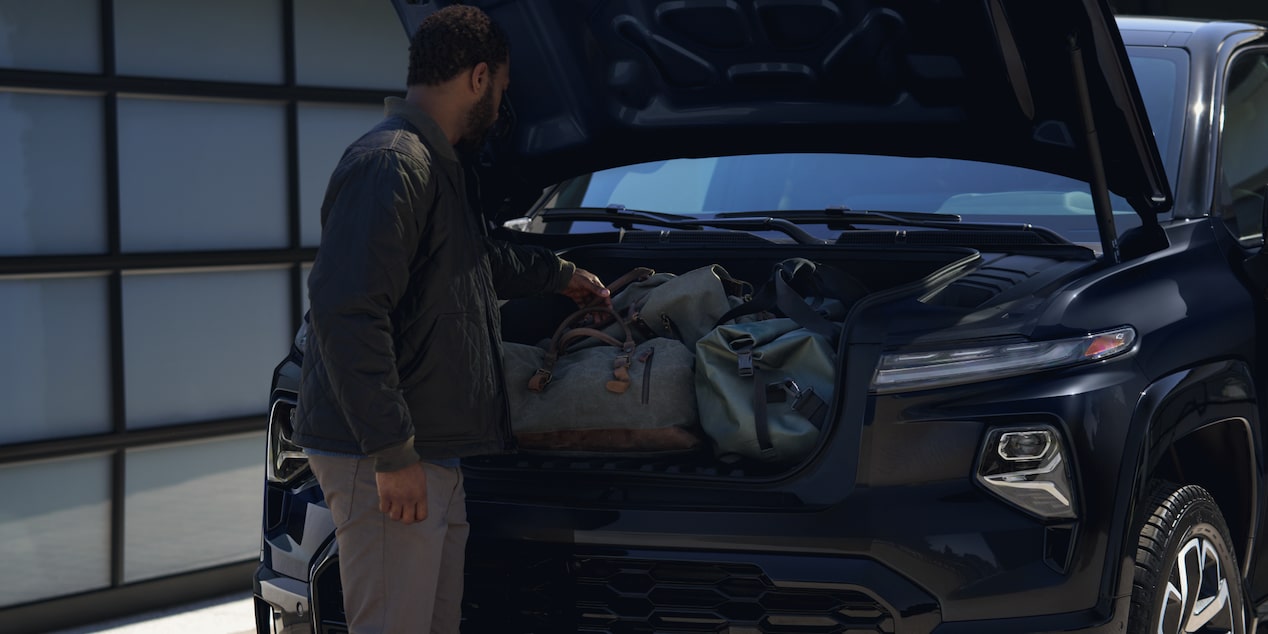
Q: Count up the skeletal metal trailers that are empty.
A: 0